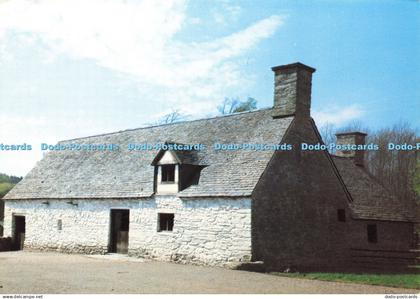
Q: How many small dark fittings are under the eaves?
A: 2